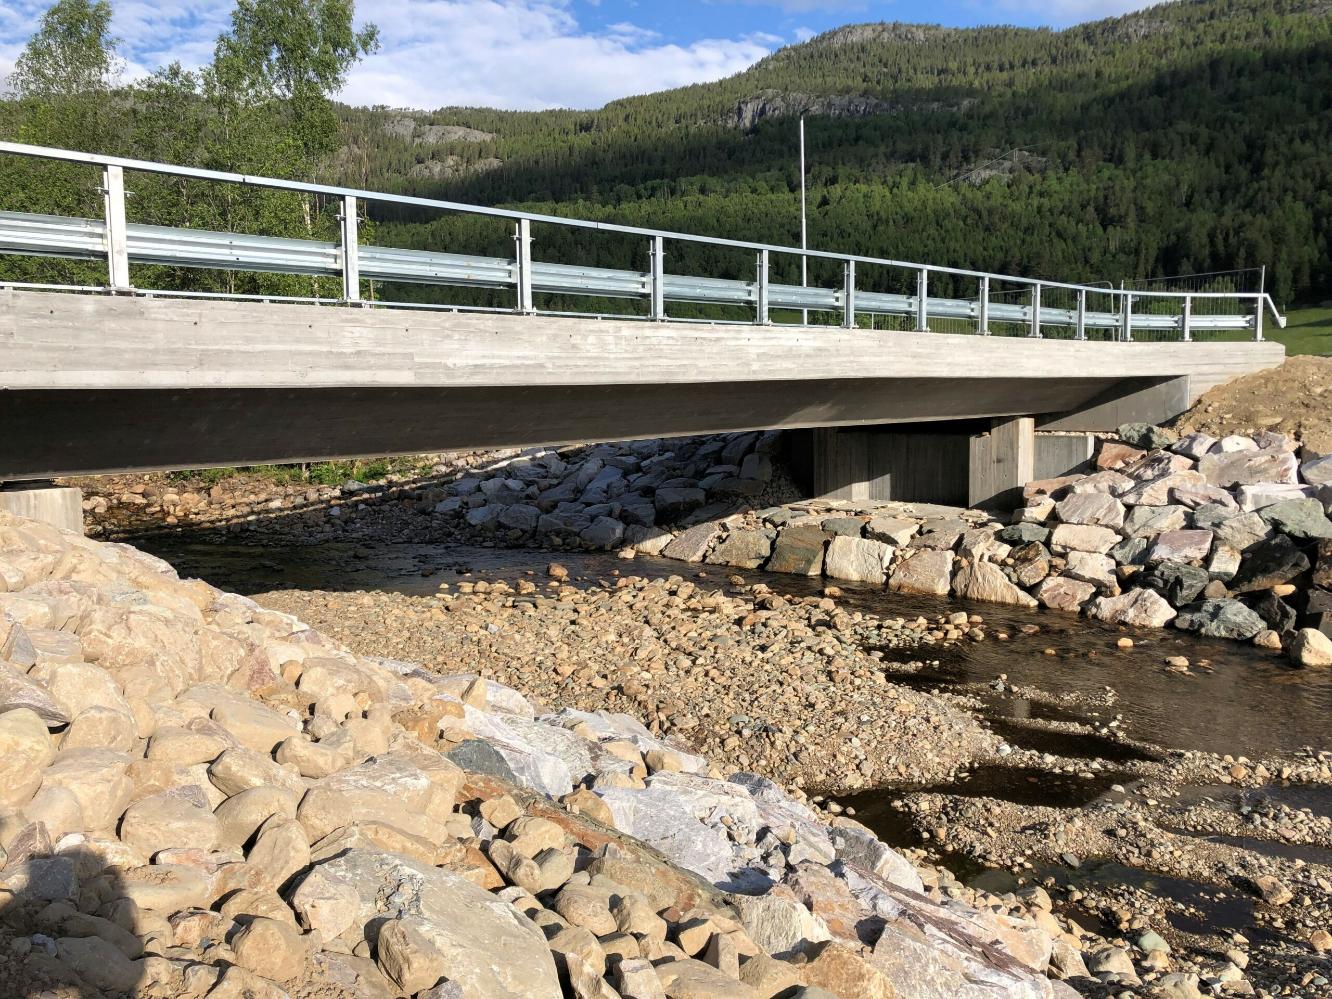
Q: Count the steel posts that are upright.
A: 13